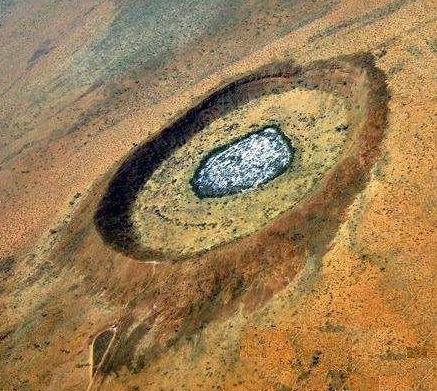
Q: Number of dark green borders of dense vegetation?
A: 1